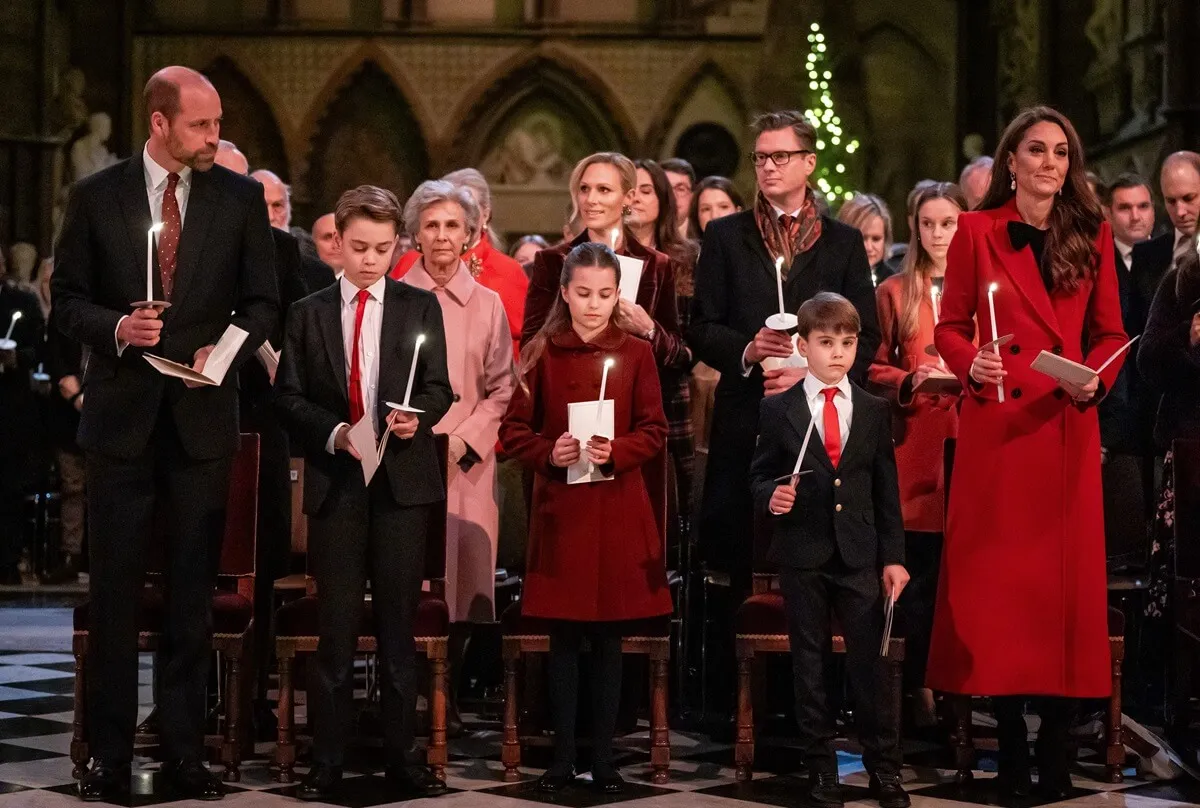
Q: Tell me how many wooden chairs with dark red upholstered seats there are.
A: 5